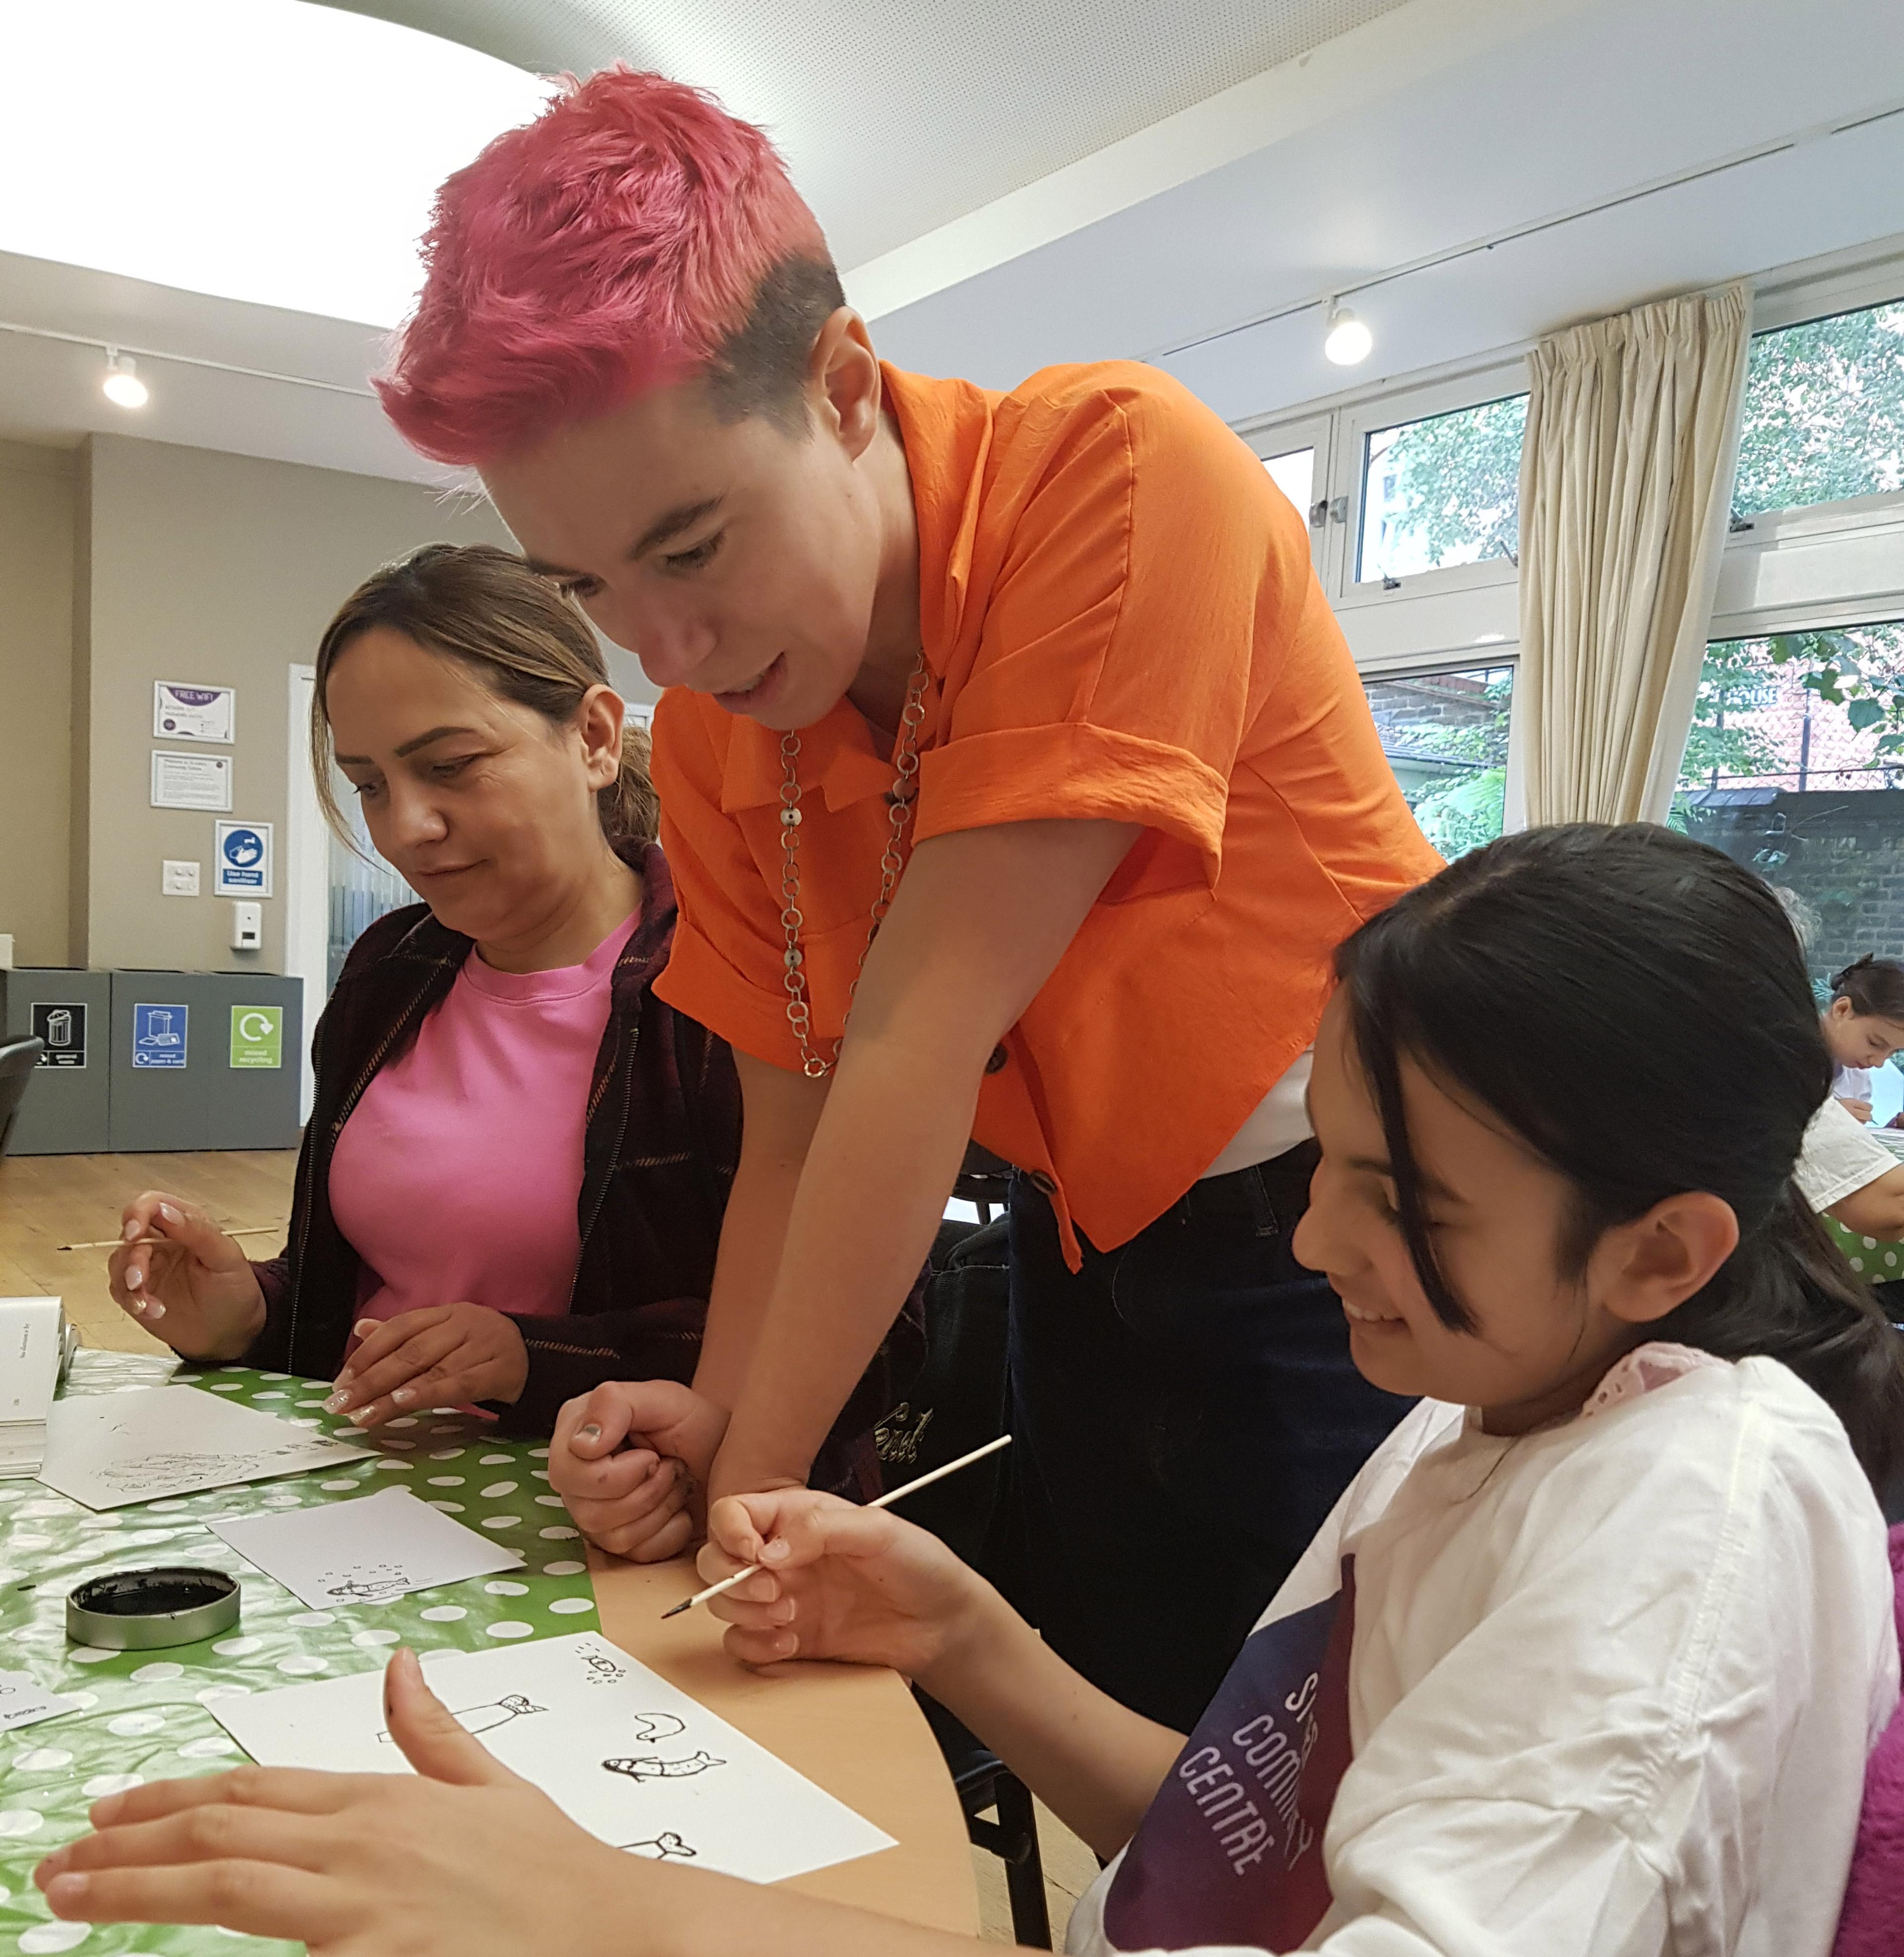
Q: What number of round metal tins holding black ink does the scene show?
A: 1